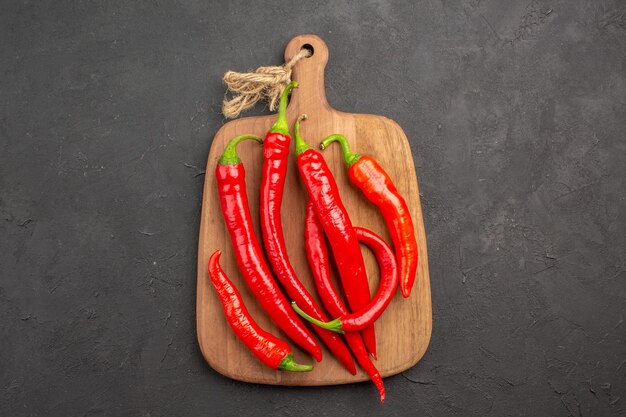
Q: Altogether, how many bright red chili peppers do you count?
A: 7